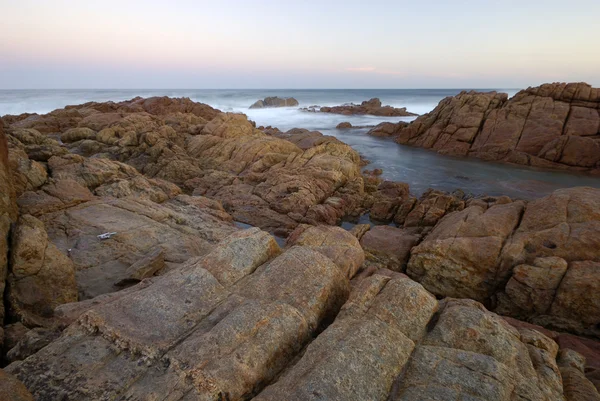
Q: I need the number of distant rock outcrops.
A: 2